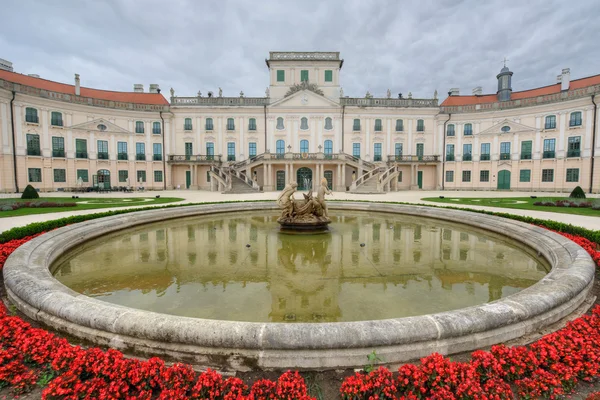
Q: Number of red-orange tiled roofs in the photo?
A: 2